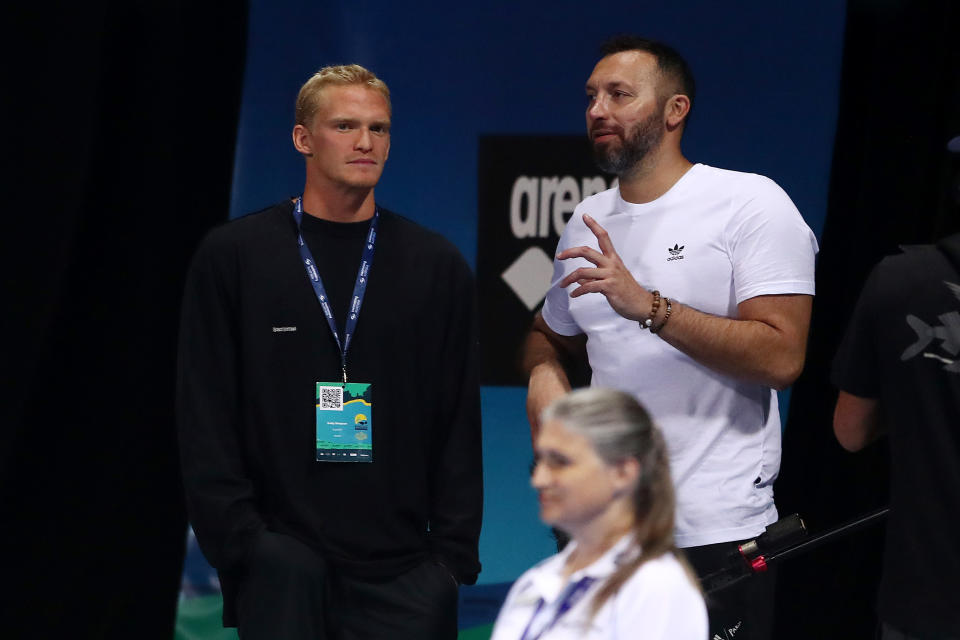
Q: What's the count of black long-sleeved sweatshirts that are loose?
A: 1